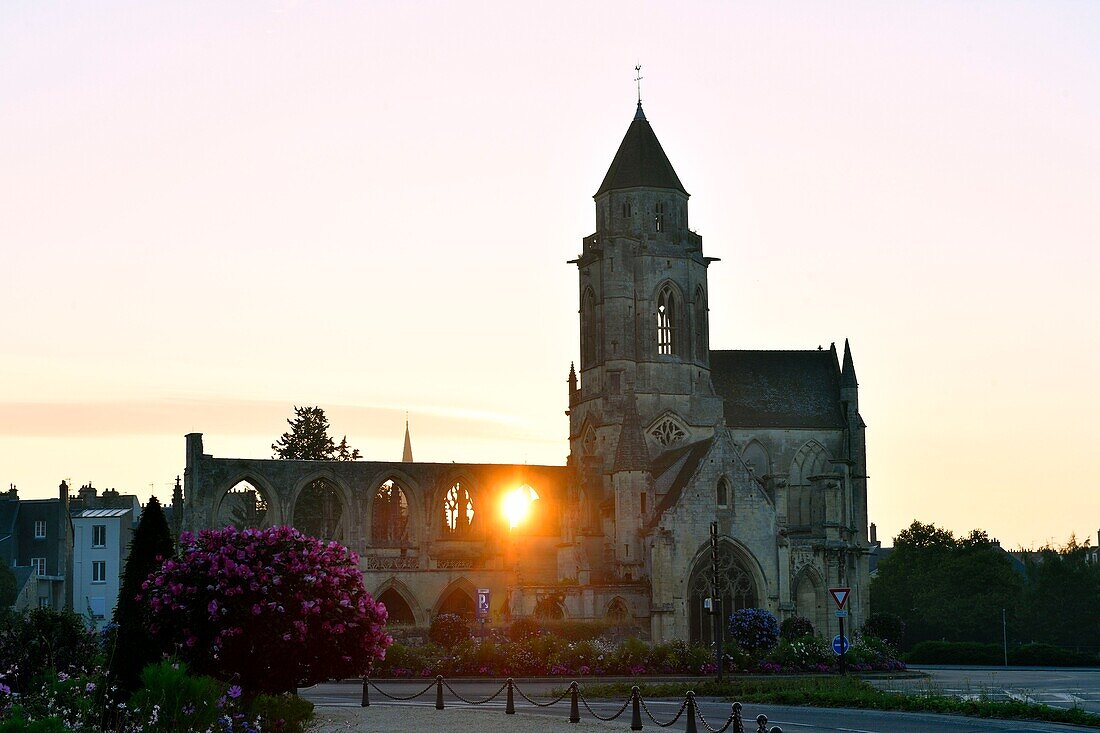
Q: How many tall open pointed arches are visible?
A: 5